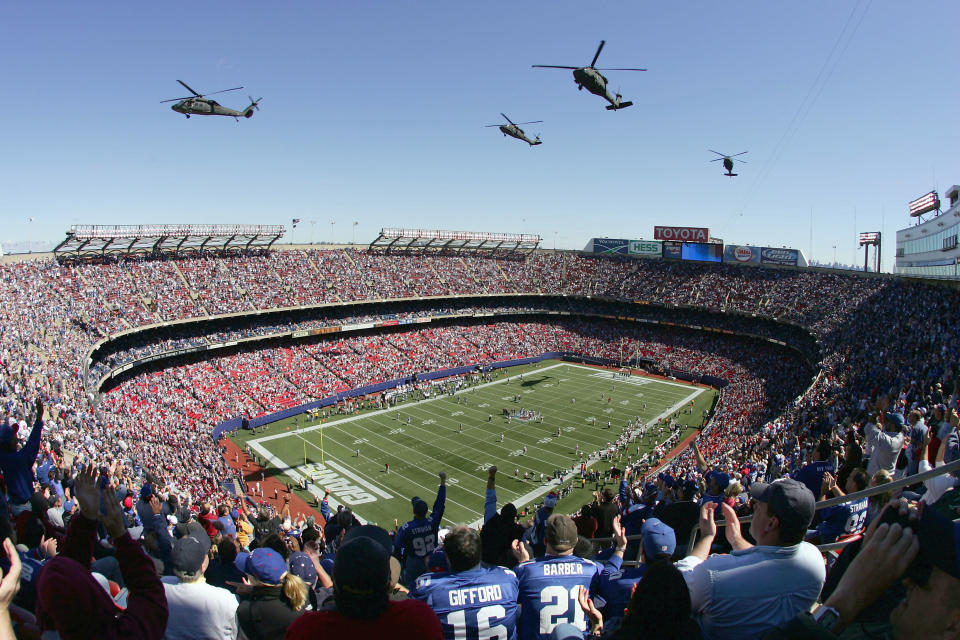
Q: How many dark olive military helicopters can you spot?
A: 4